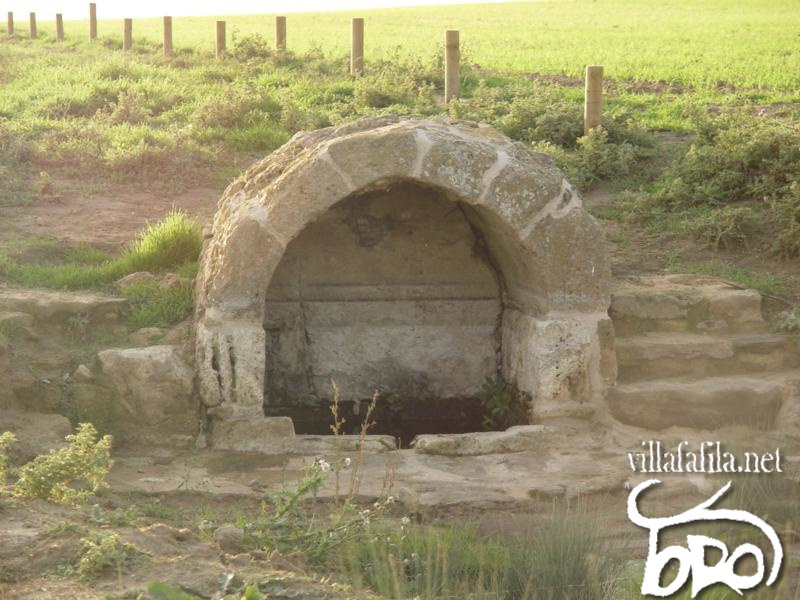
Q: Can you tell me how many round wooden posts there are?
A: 11